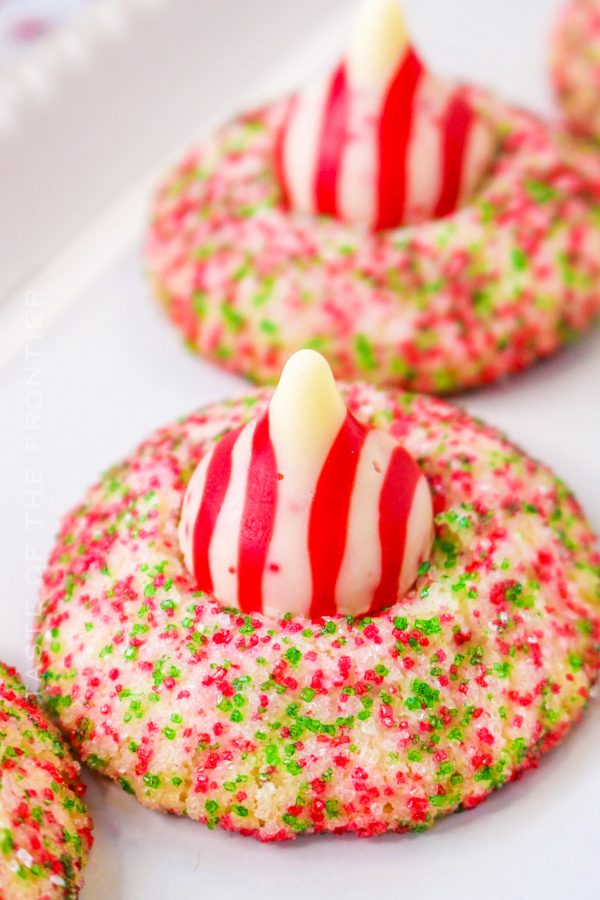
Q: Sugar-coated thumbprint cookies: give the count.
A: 4